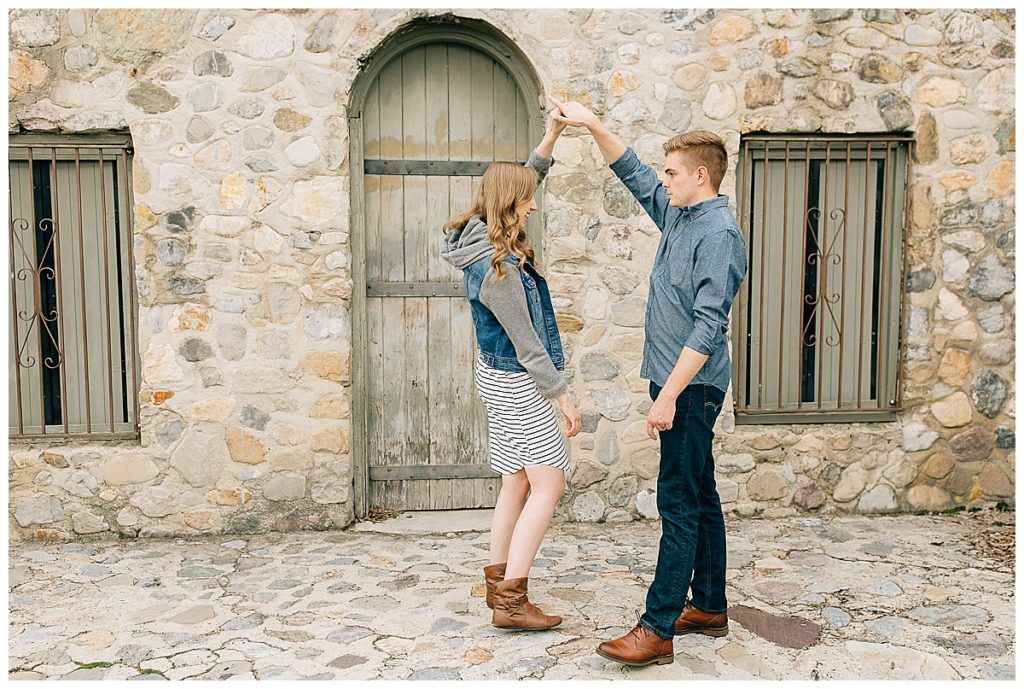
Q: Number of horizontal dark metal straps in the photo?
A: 3